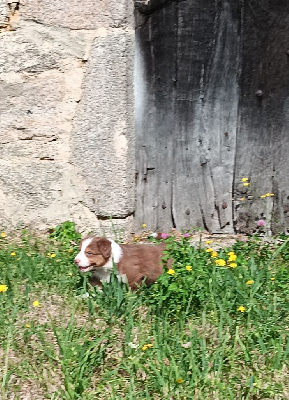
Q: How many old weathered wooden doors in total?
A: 1